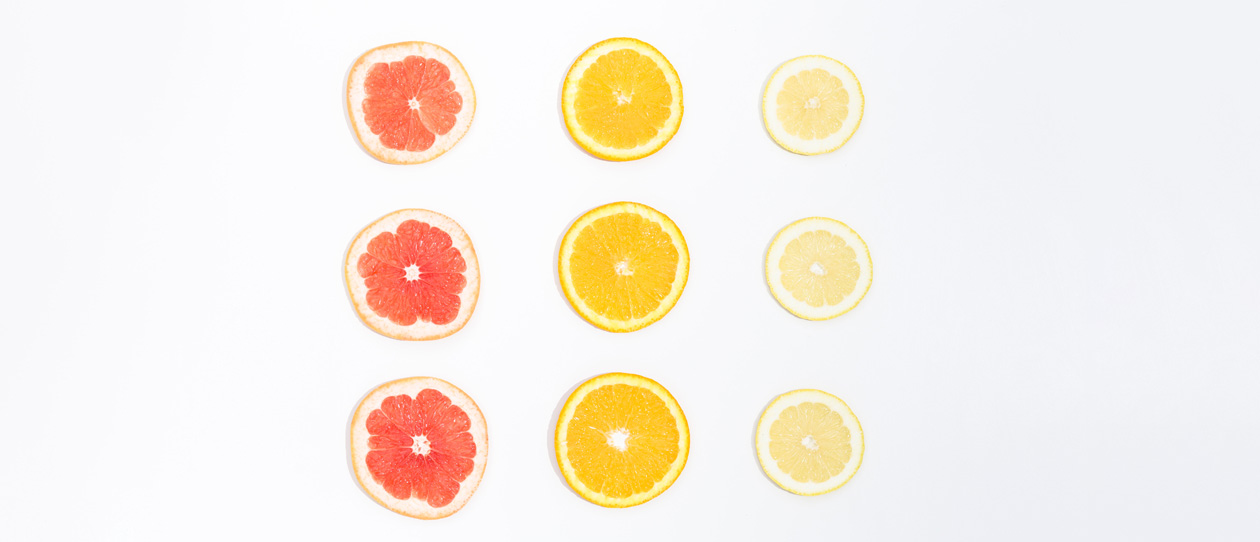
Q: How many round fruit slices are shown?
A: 9